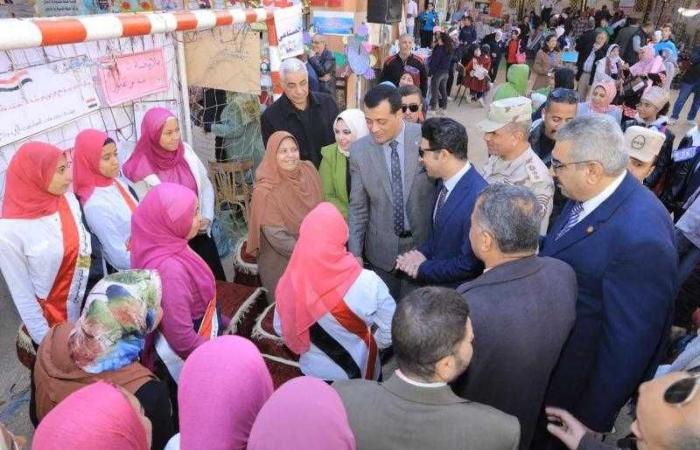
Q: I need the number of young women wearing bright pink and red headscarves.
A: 8